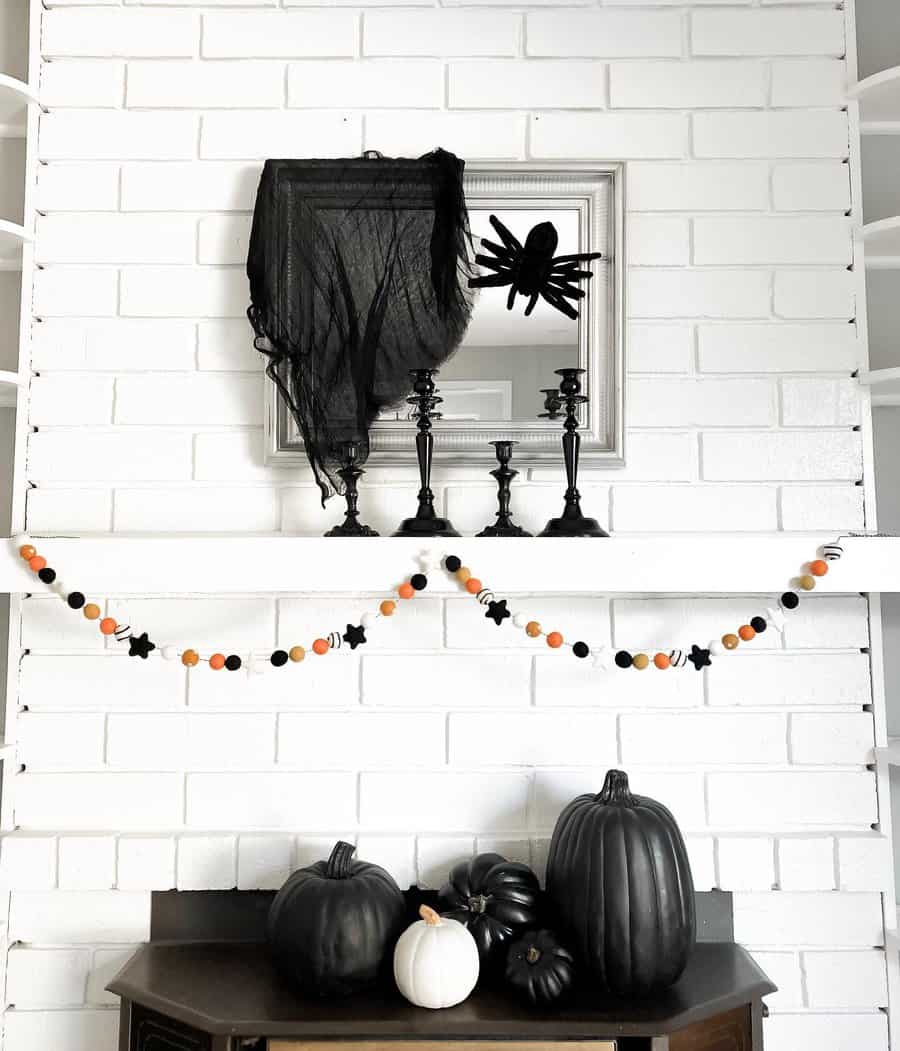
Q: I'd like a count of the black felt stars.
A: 4